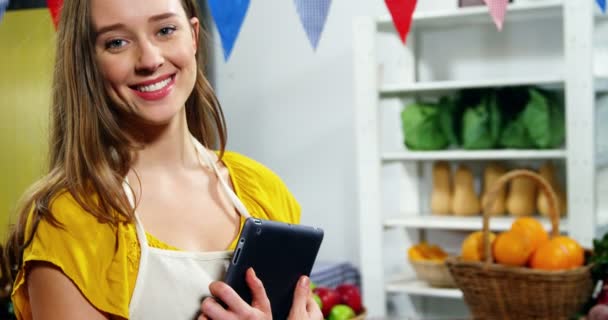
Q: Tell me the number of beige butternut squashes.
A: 5